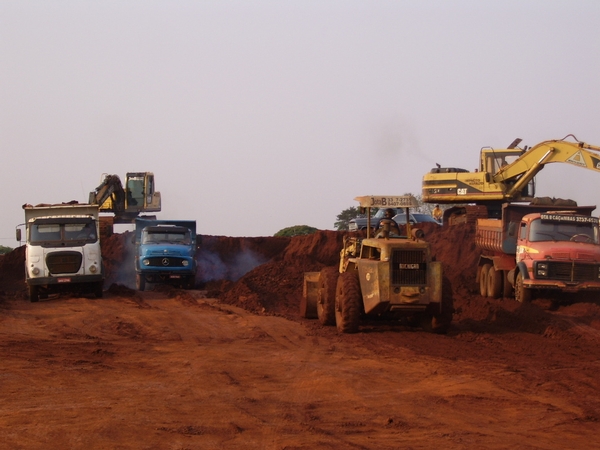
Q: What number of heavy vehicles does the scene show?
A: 6